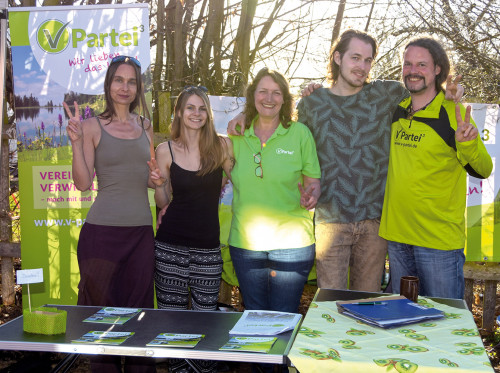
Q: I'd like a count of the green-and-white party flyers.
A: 4